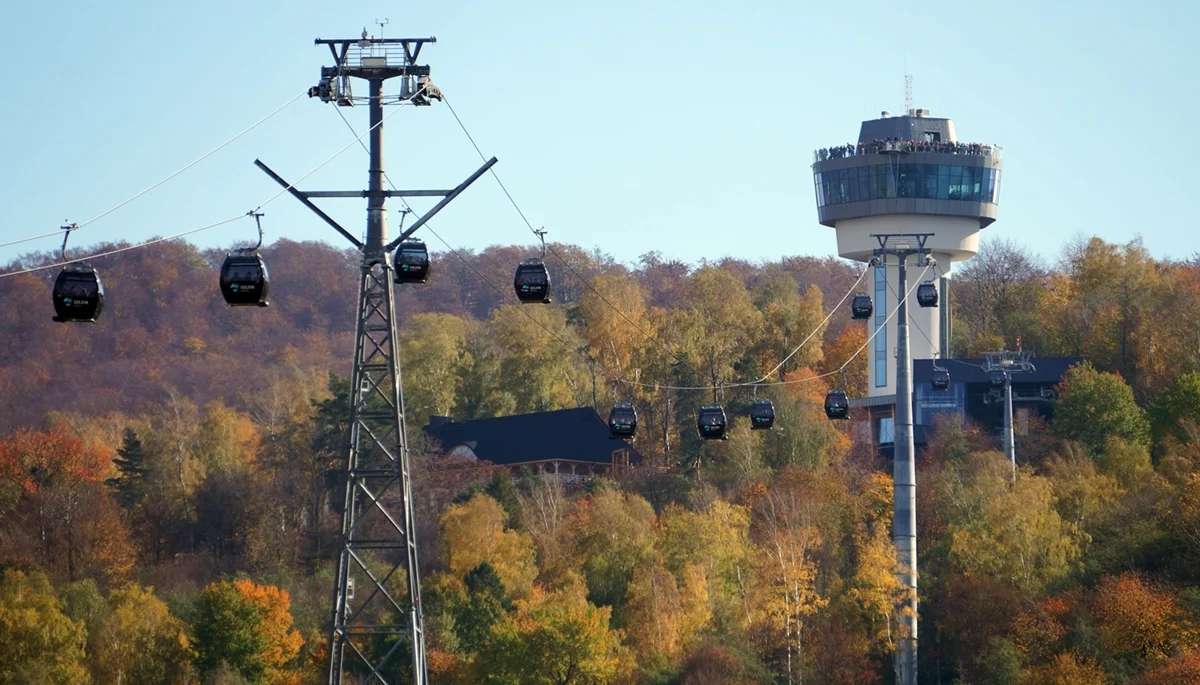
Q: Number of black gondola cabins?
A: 12